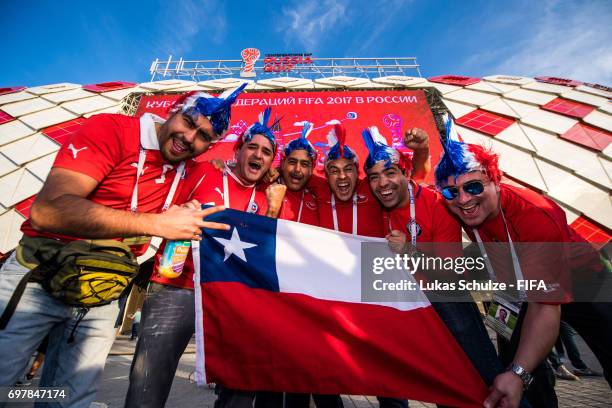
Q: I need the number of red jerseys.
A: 6